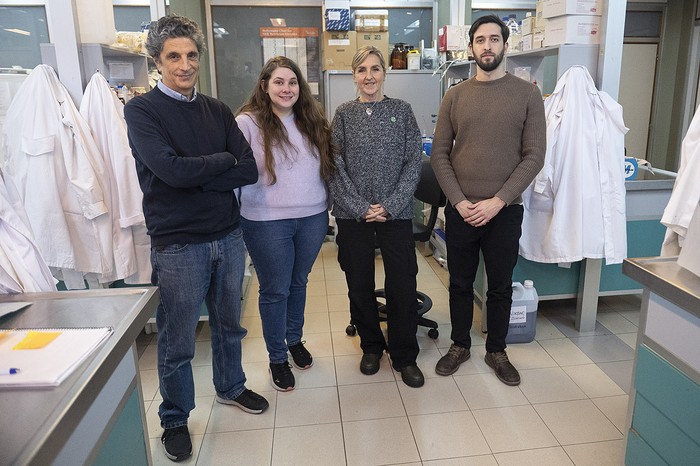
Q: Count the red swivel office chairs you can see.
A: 0